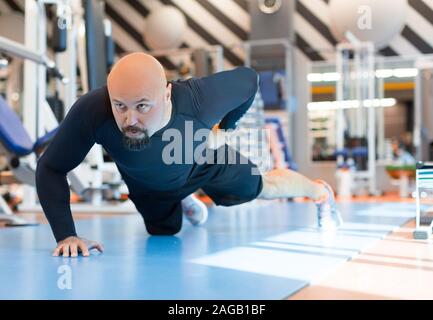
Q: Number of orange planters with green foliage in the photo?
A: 1